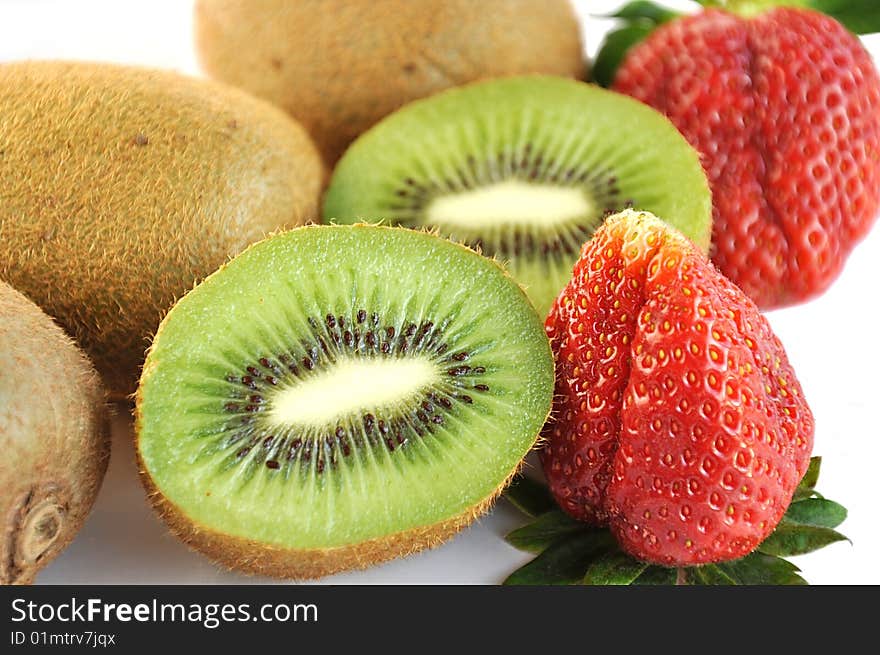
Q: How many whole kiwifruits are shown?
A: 3